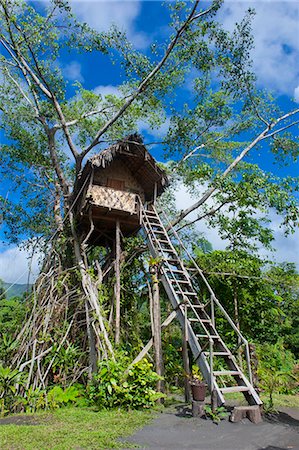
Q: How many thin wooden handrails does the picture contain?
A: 2